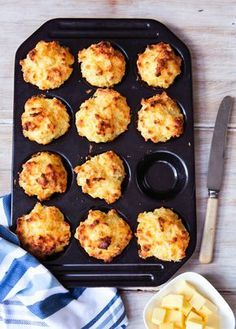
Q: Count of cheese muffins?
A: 11